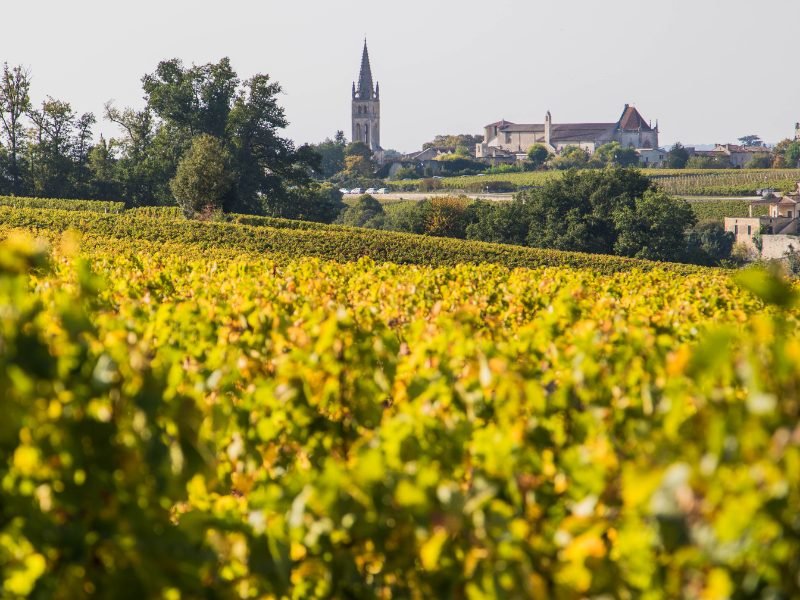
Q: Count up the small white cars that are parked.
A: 4